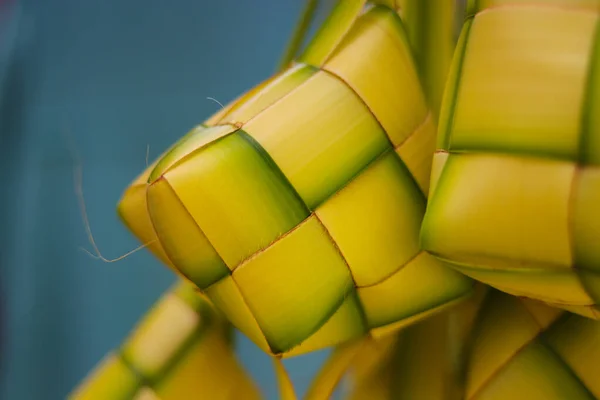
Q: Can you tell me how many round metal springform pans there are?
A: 0